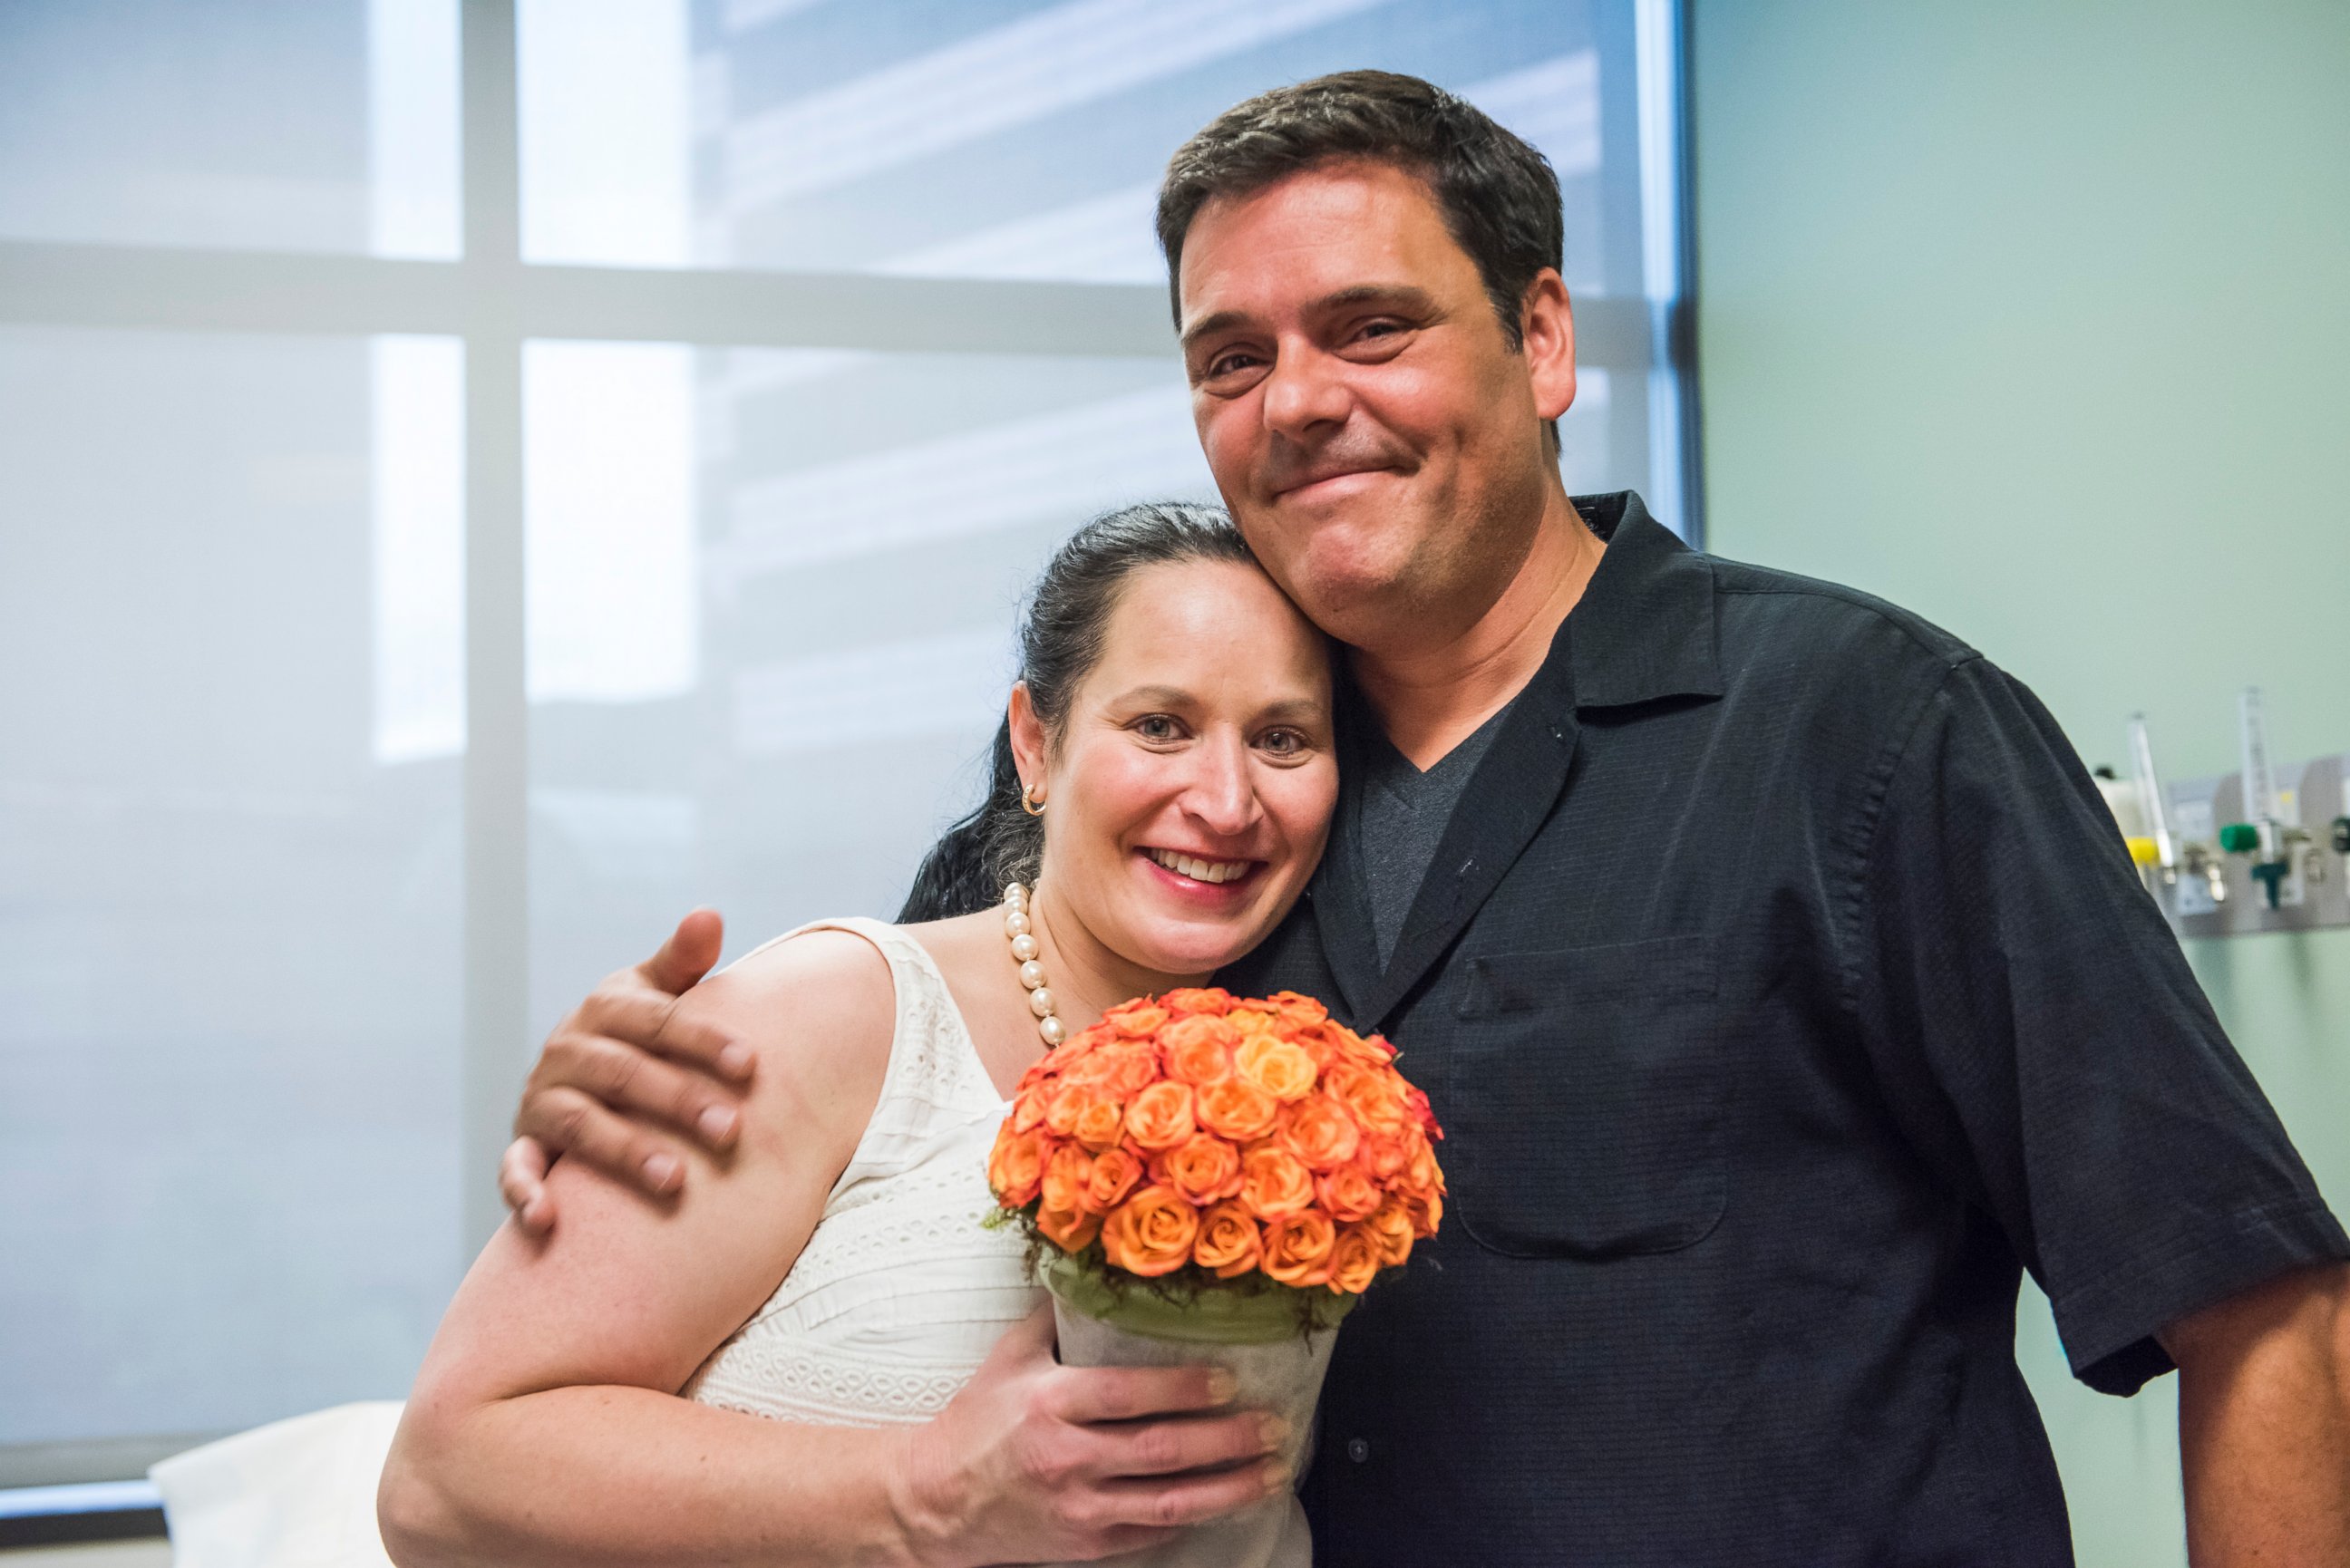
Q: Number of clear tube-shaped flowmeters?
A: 2